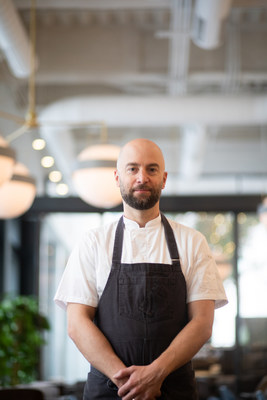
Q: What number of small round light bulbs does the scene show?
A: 4